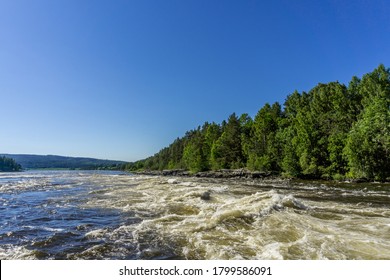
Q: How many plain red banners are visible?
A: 0